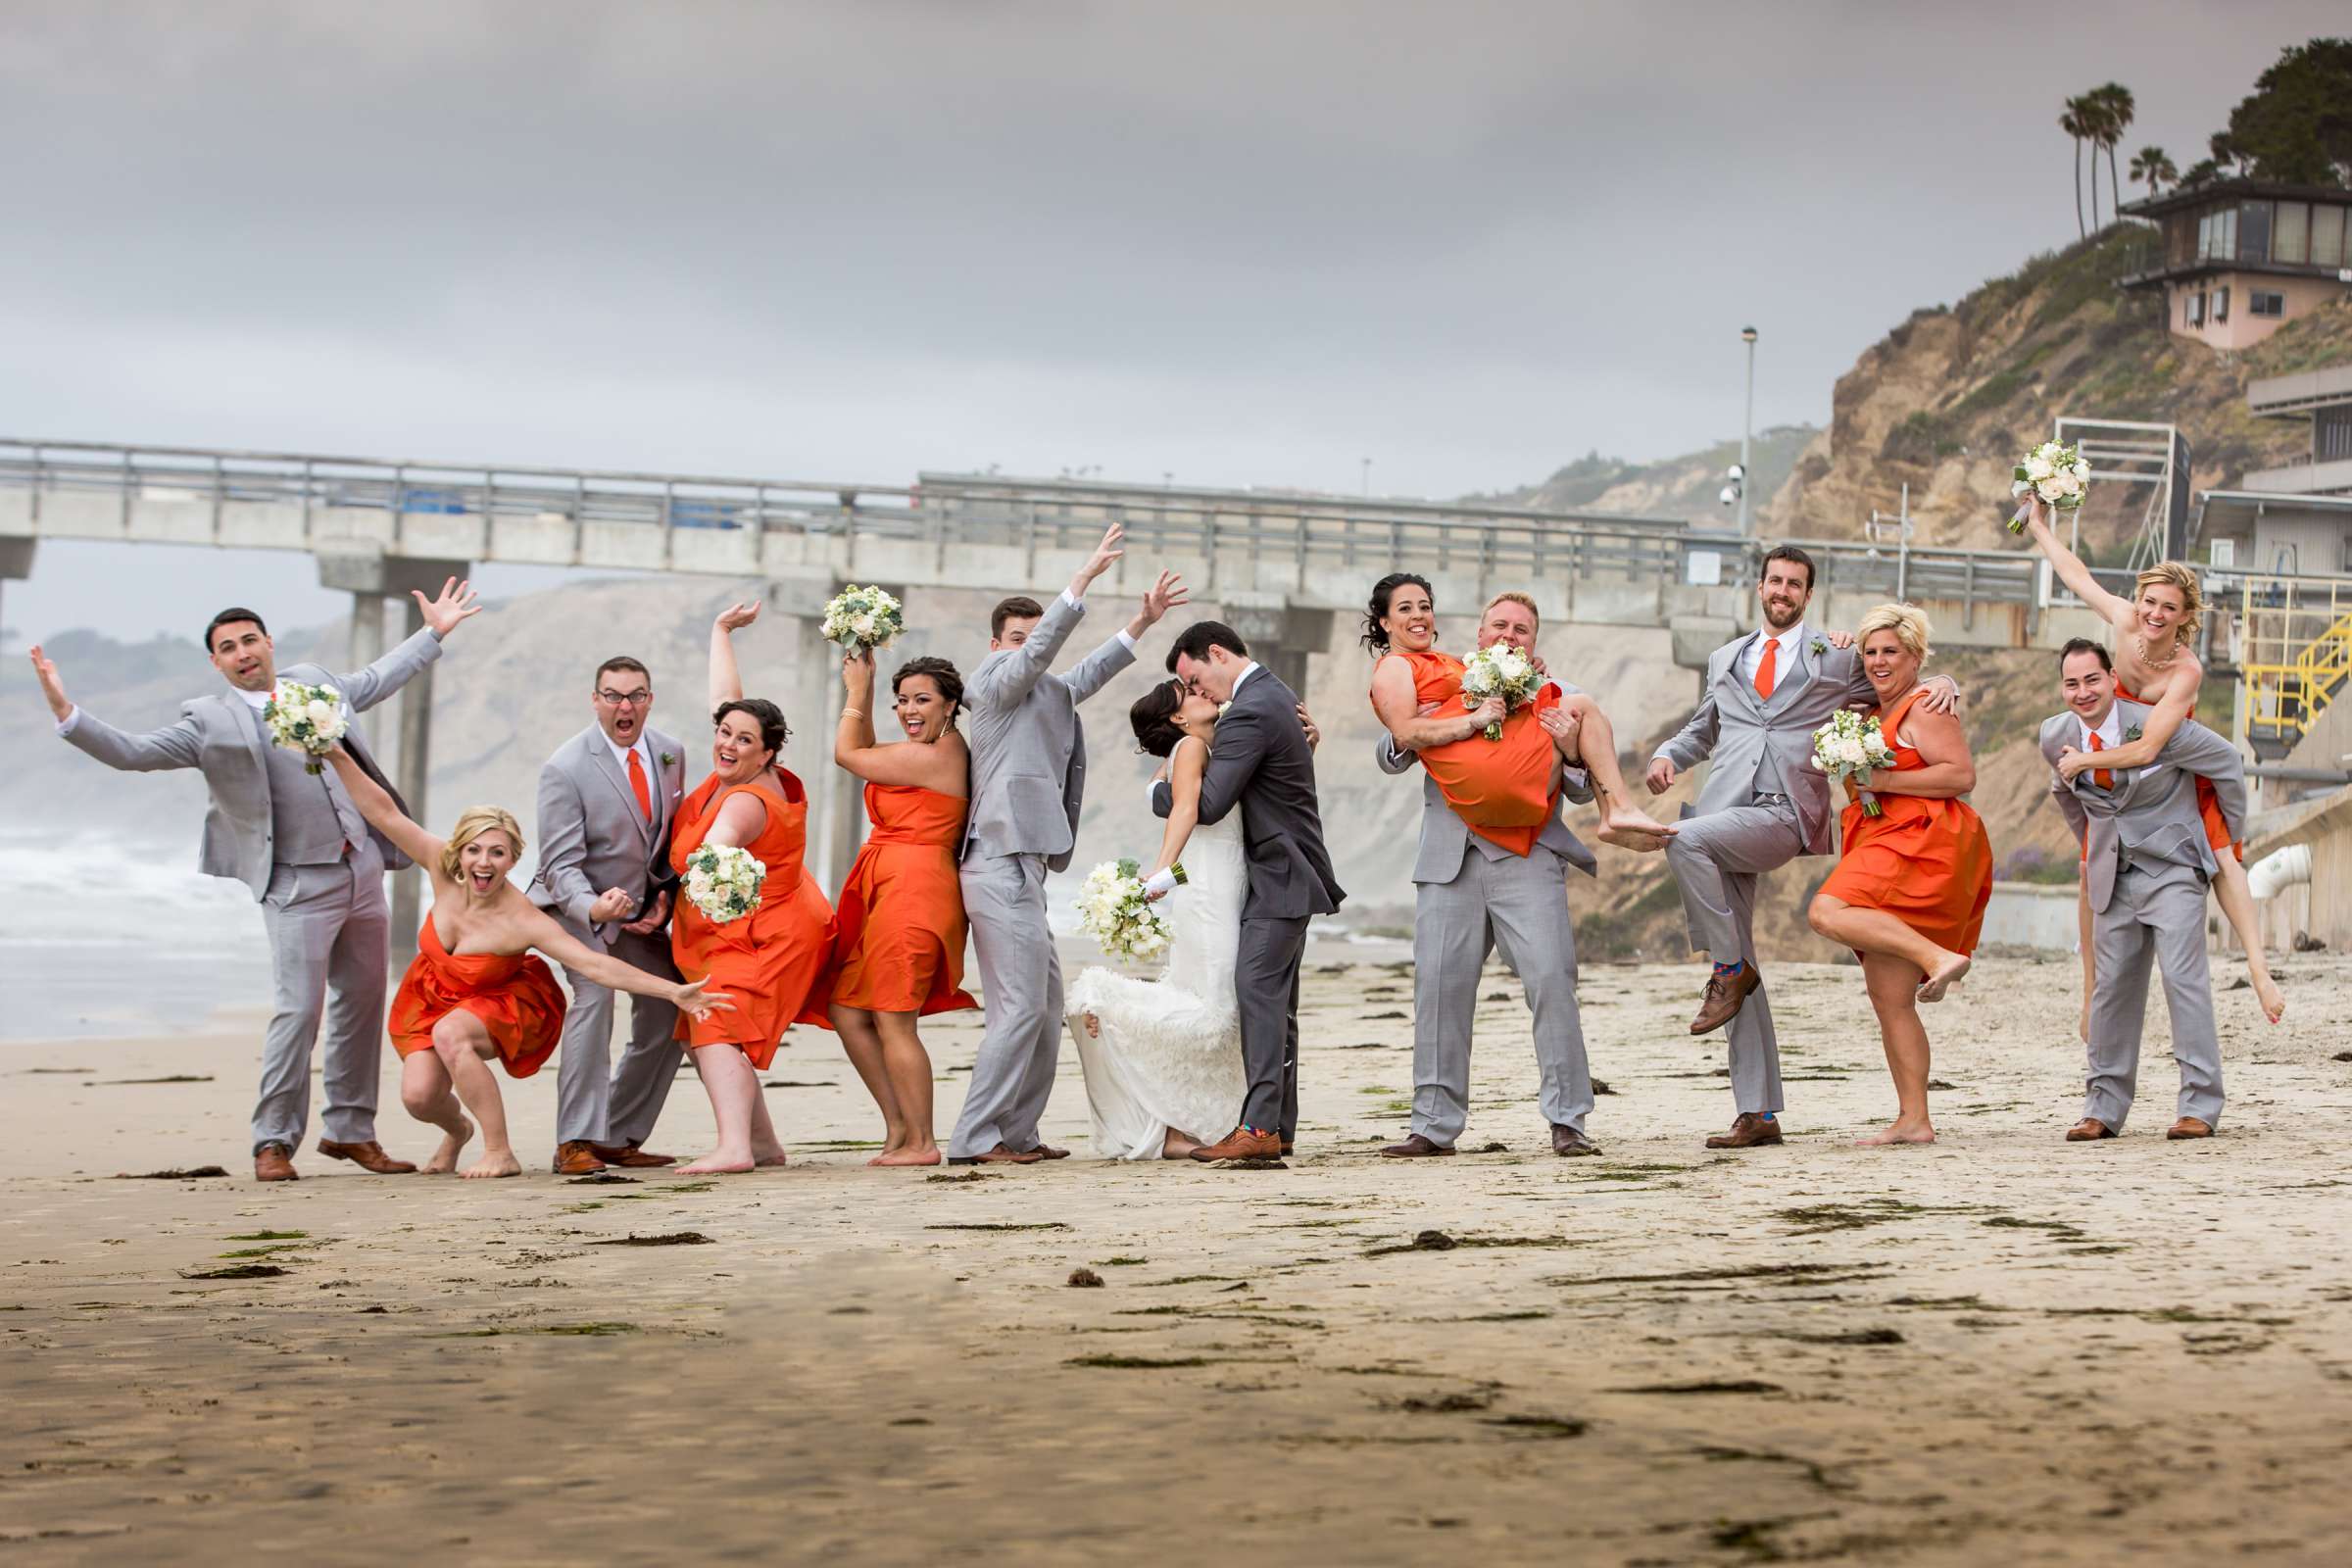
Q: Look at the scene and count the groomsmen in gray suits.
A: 6